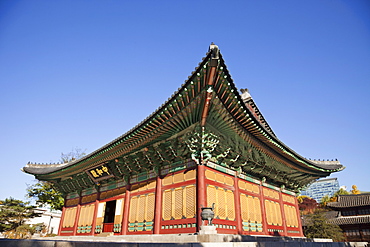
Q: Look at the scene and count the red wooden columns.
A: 10